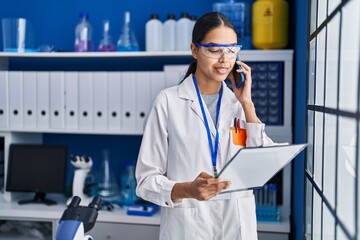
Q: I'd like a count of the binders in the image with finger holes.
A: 11